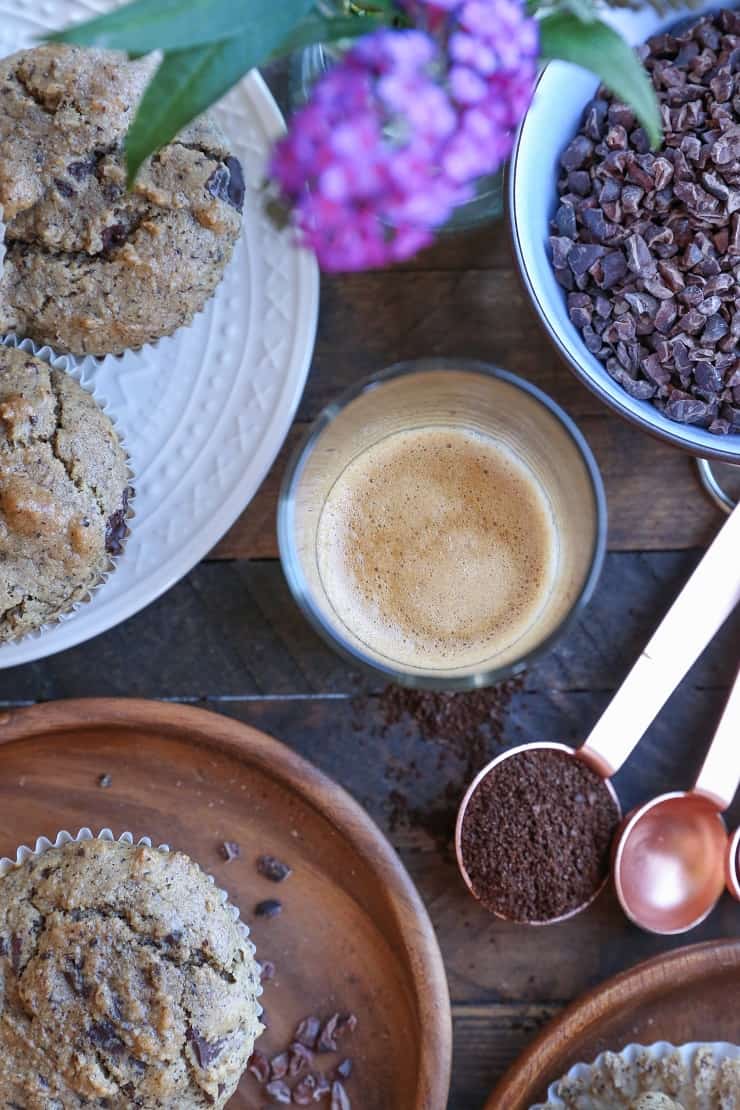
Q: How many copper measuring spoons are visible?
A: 3